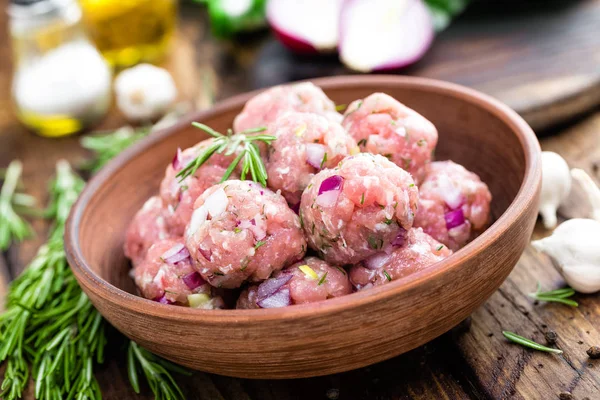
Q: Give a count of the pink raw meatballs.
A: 11